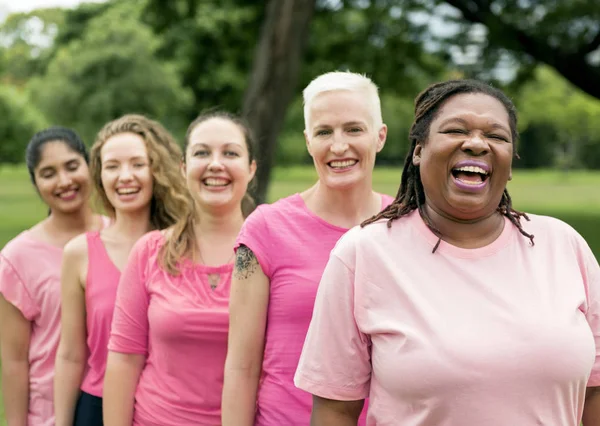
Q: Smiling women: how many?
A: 5